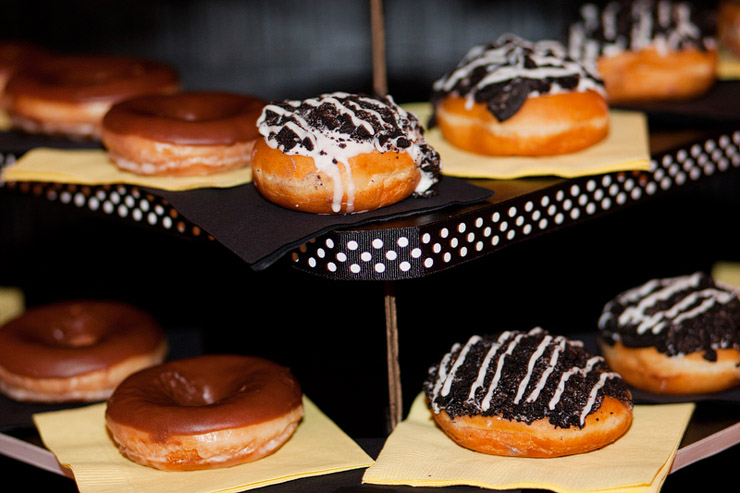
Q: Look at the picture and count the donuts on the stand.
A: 11